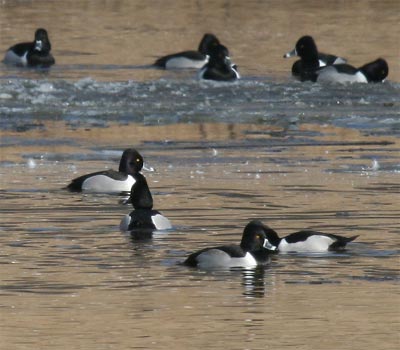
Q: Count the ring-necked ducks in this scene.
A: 9